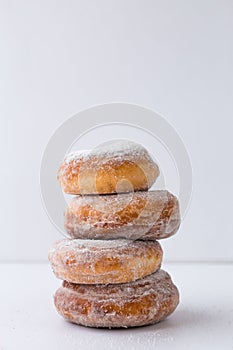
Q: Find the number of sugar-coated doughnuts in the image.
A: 4